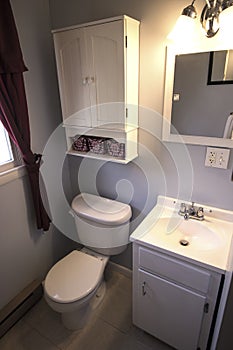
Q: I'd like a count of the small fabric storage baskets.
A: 3